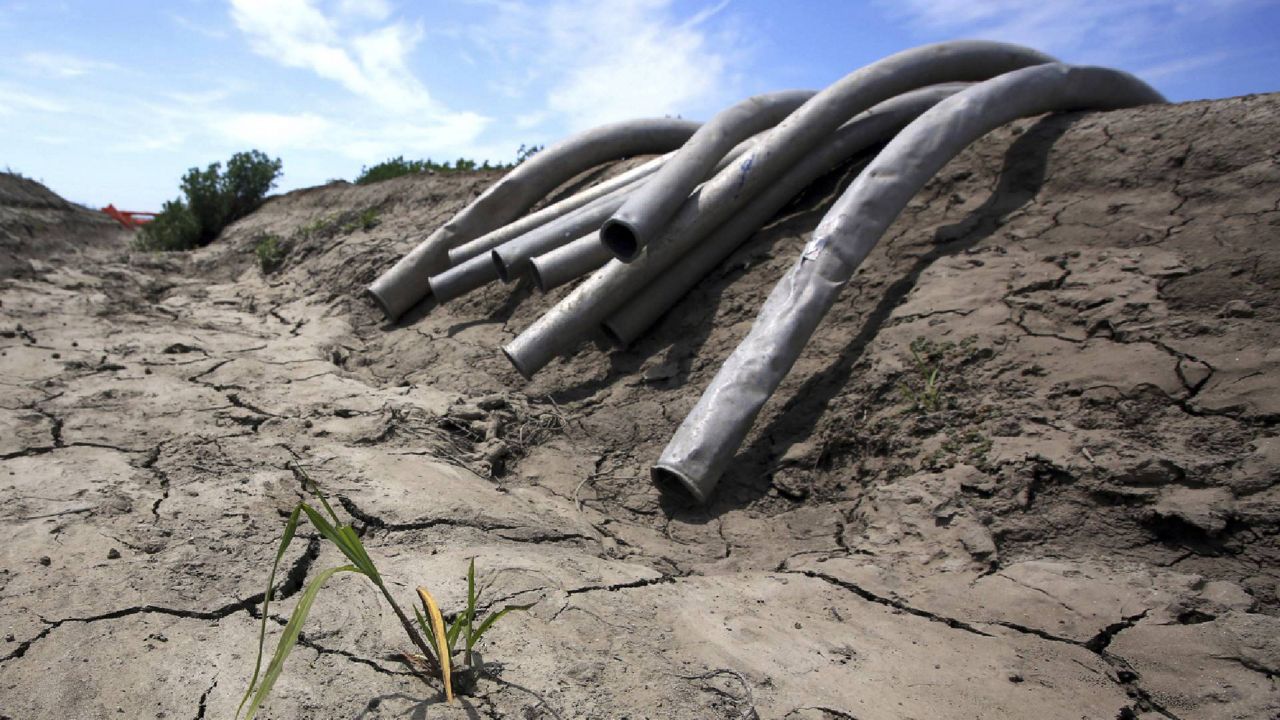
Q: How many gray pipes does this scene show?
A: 9